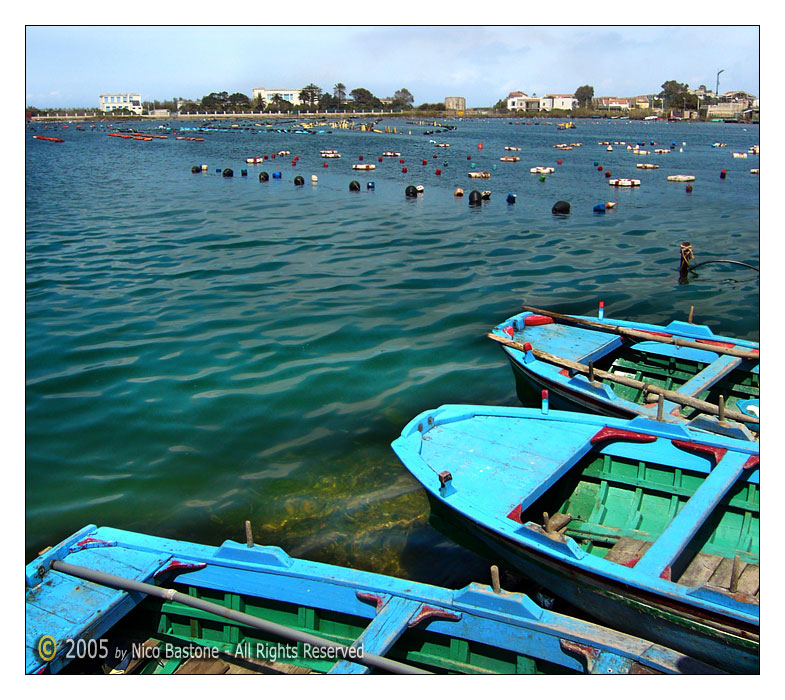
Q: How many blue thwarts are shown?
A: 3